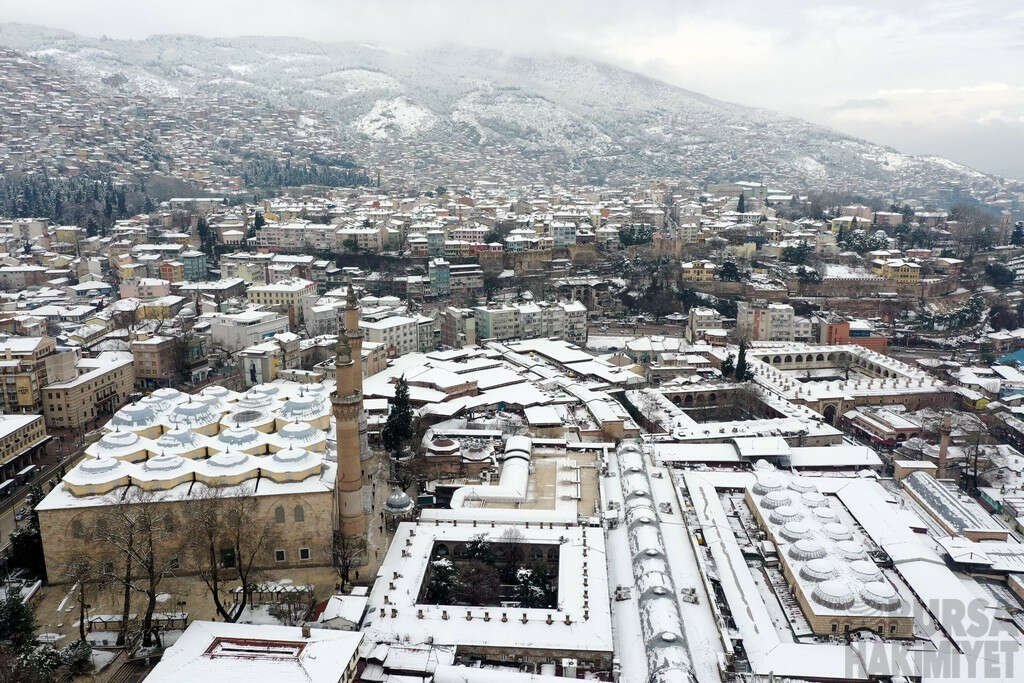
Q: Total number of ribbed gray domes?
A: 14